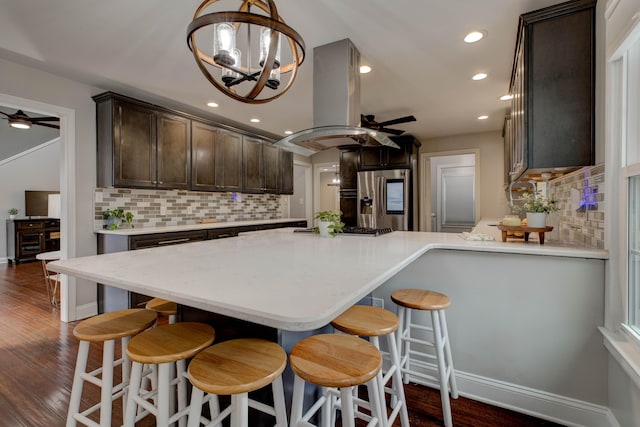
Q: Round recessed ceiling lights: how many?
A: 8